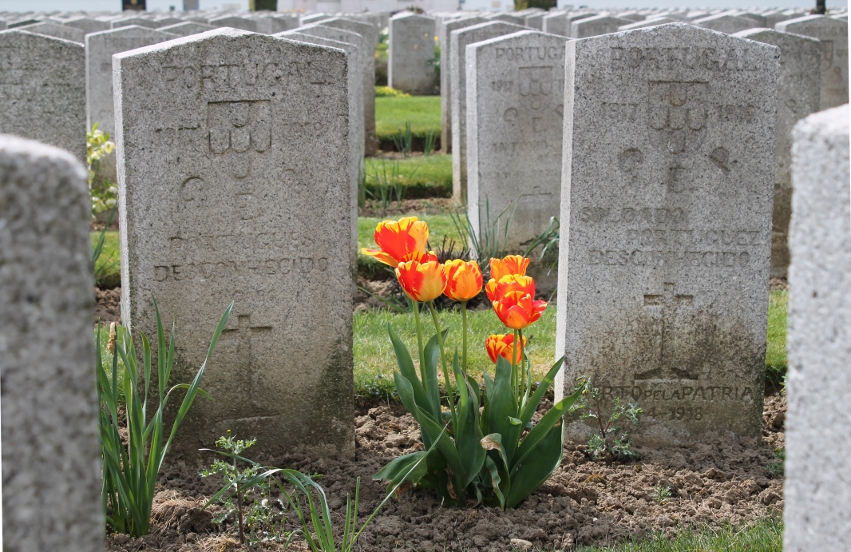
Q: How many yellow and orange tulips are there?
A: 7